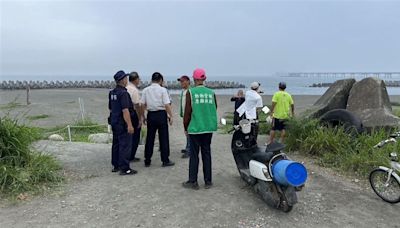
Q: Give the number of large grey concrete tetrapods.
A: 2